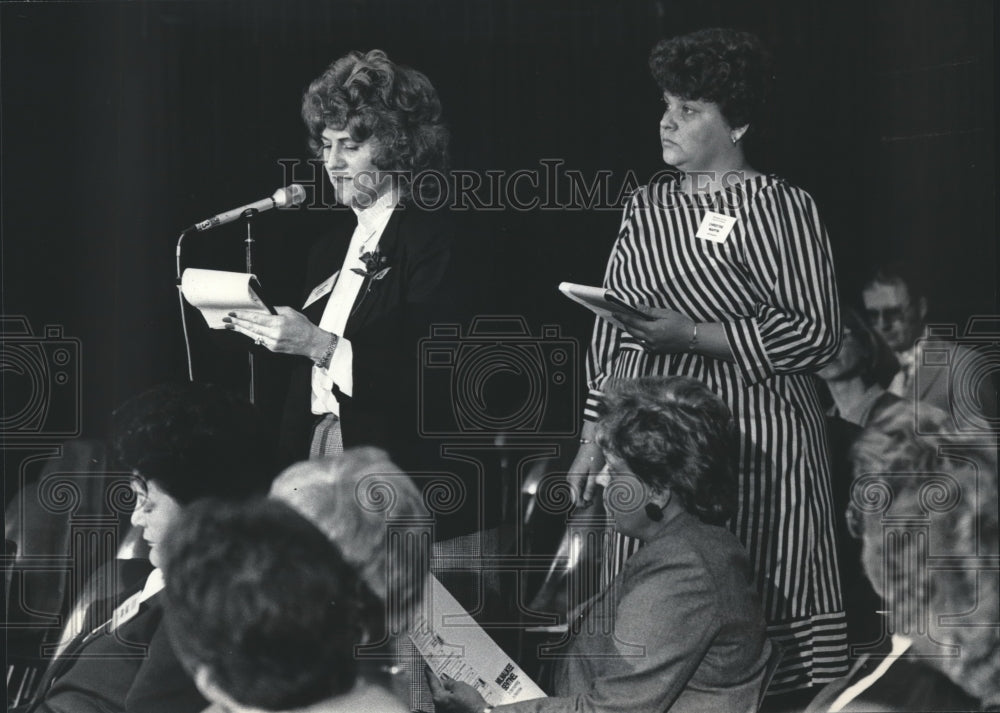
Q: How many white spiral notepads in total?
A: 2